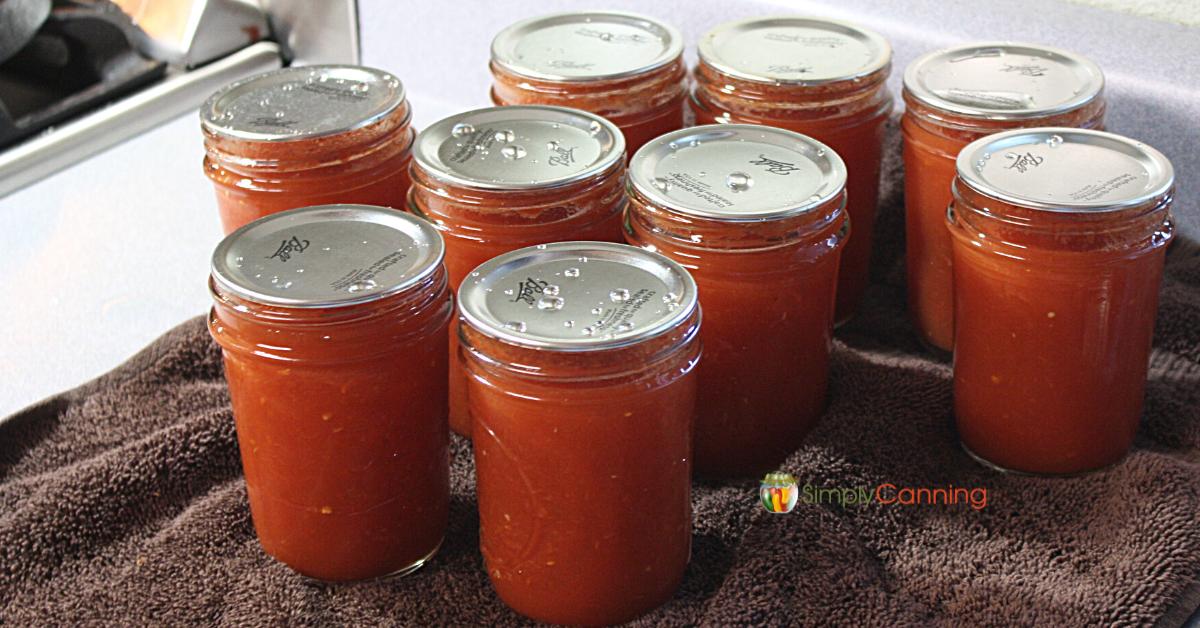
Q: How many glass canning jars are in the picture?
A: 9